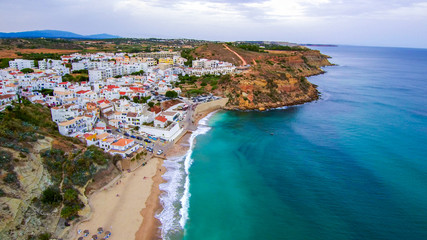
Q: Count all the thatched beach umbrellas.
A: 6